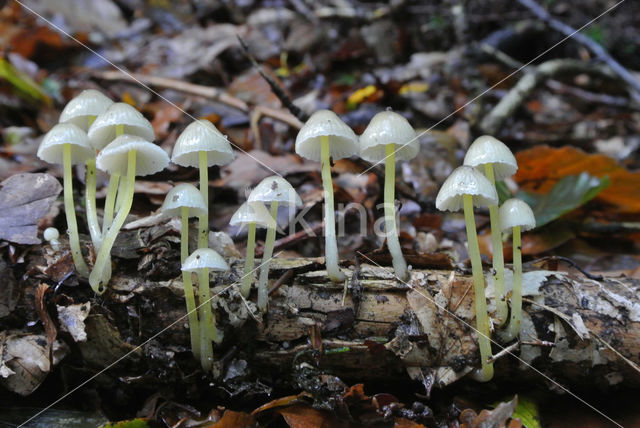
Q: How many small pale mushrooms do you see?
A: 15